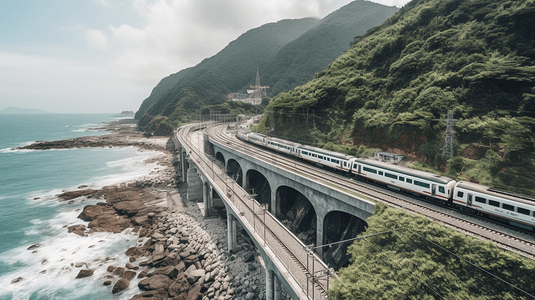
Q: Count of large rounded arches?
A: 5